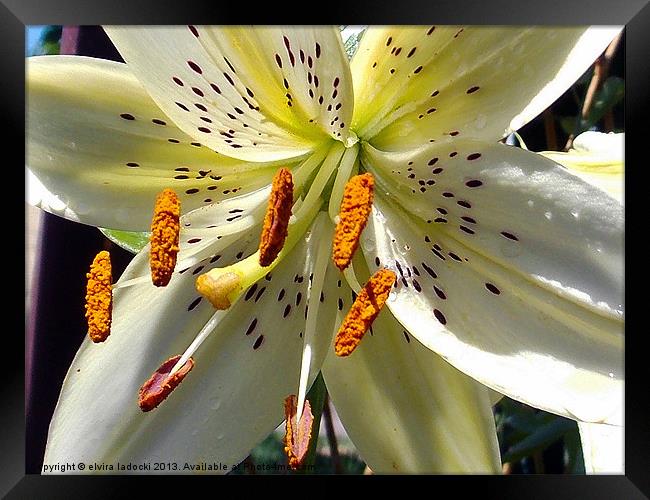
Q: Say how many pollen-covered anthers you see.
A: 7